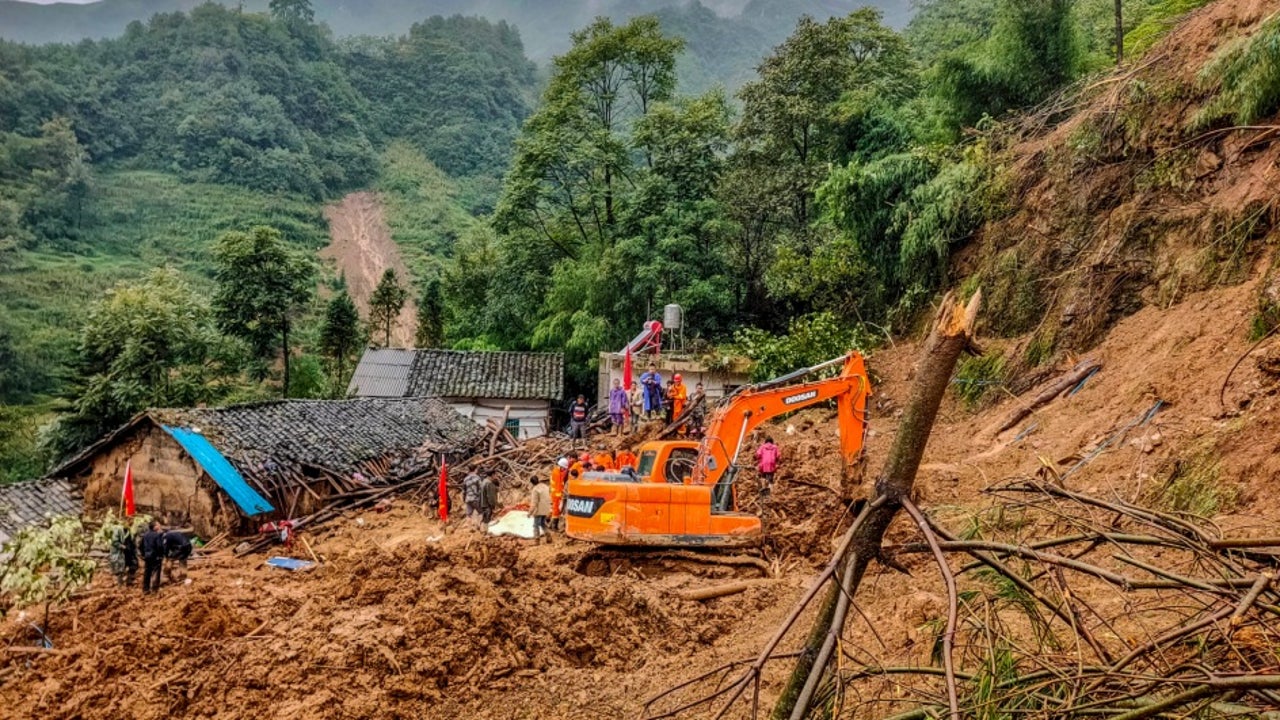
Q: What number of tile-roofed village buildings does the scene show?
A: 3